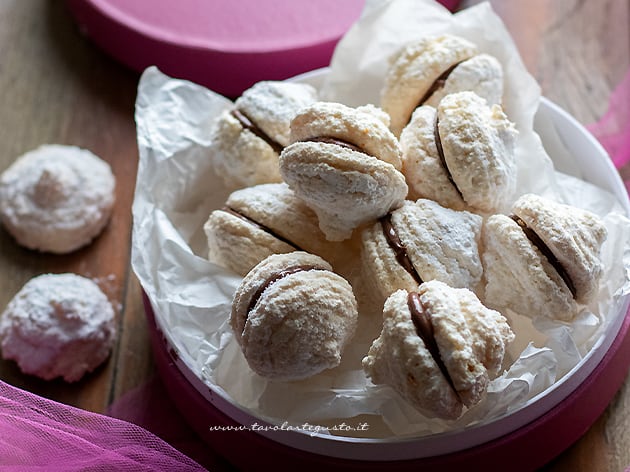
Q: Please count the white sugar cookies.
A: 11